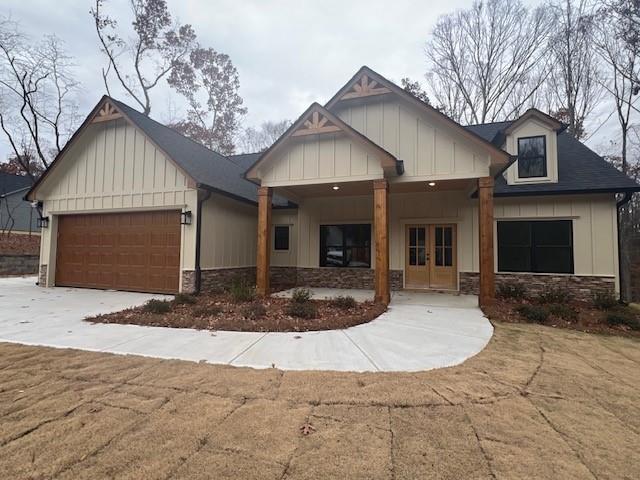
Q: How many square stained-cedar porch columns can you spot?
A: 3